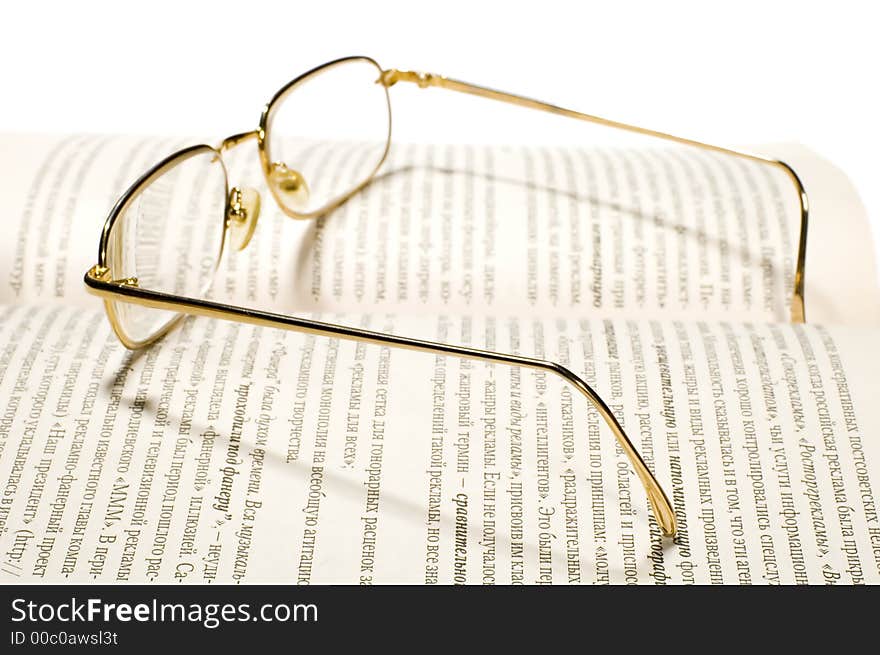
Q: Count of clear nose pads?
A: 2